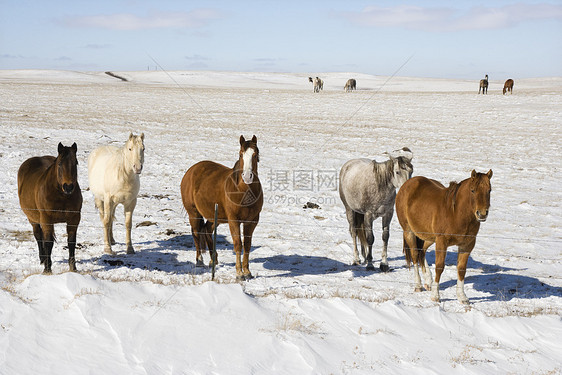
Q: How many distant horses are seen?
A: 4